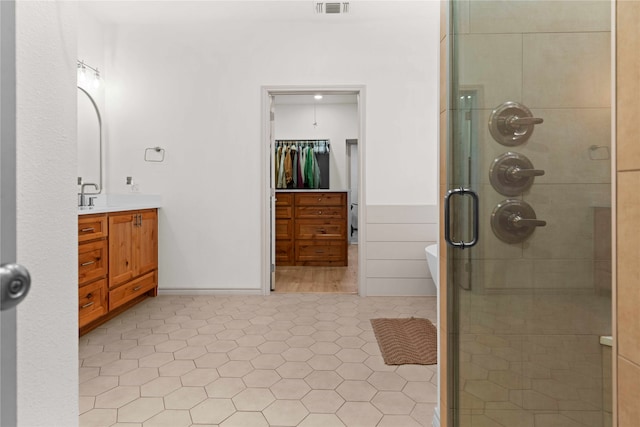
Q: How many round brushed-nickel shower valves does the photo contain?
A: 3